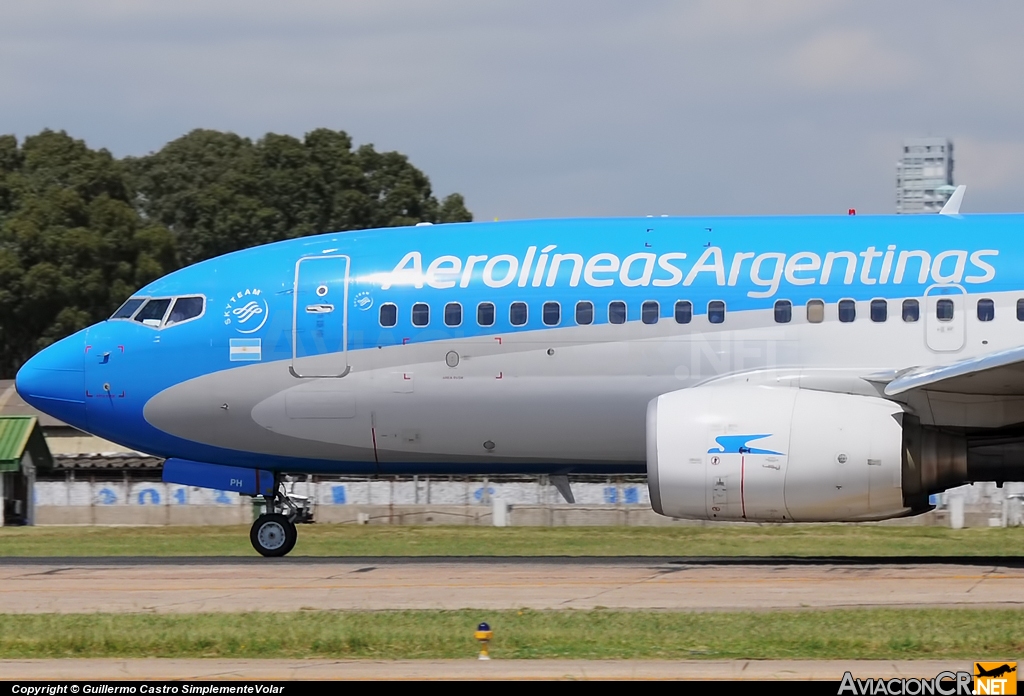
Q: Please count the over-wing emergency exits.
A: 1